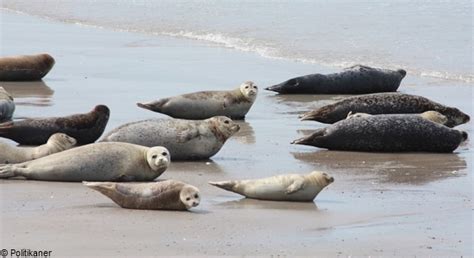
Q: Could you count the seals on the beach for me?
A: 13